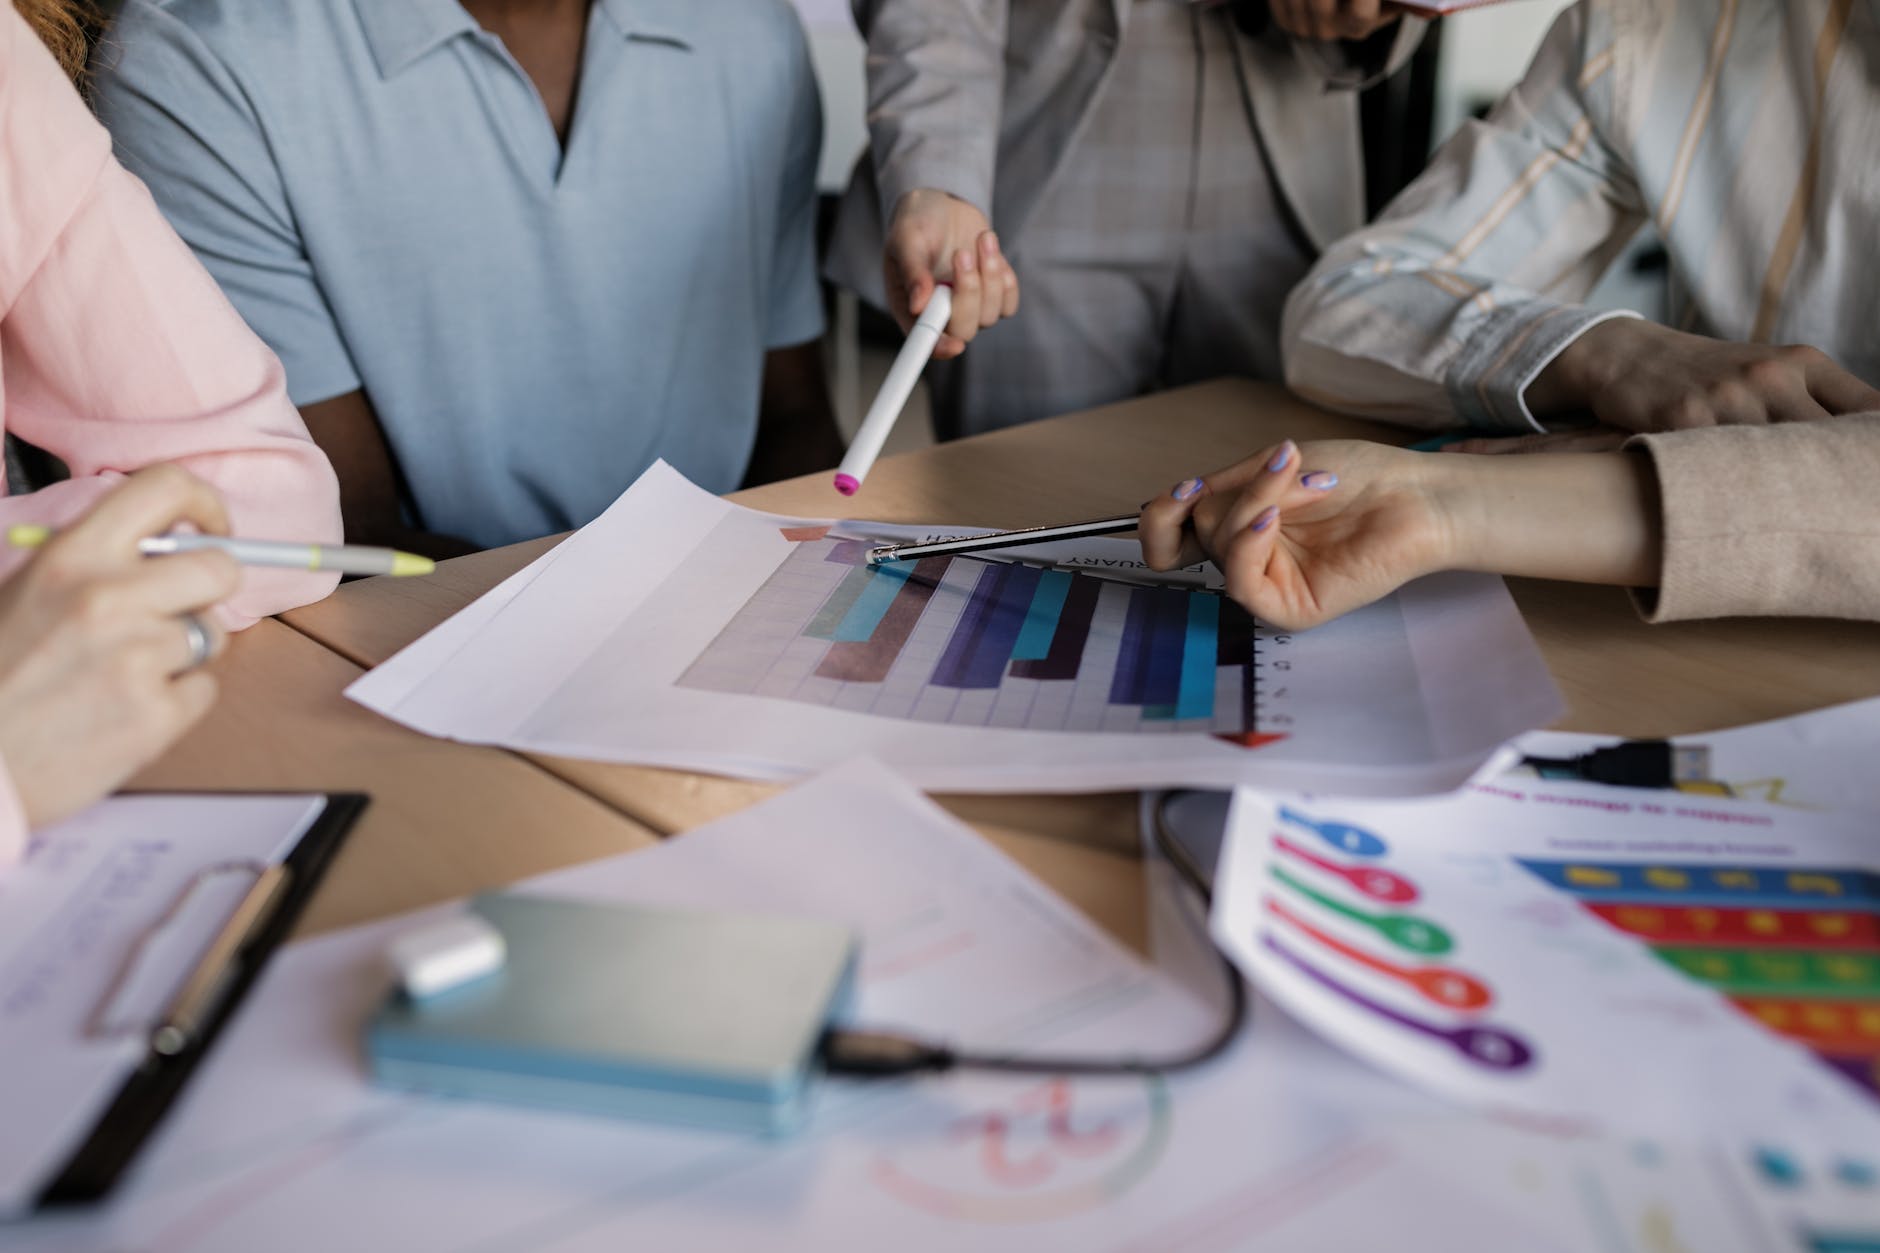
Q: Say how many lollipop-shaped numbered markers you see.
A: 5